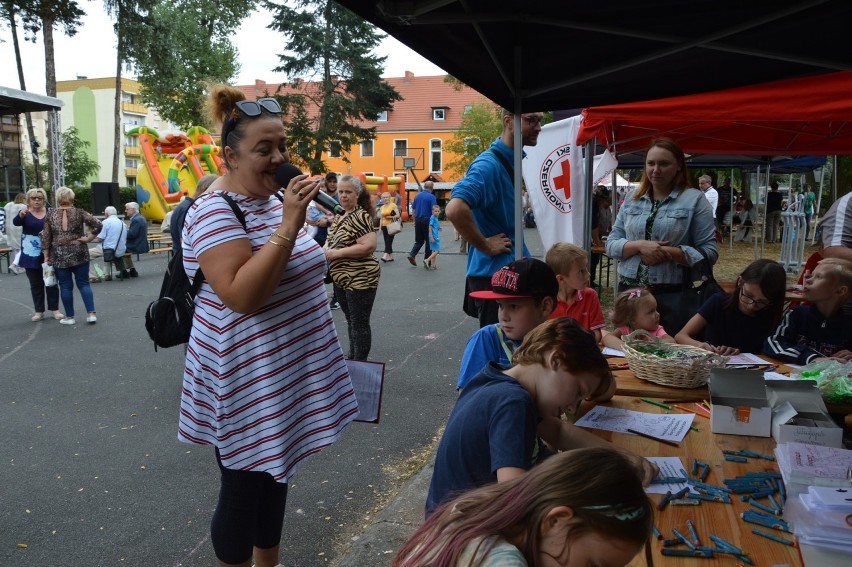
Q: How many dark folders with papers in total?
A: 1